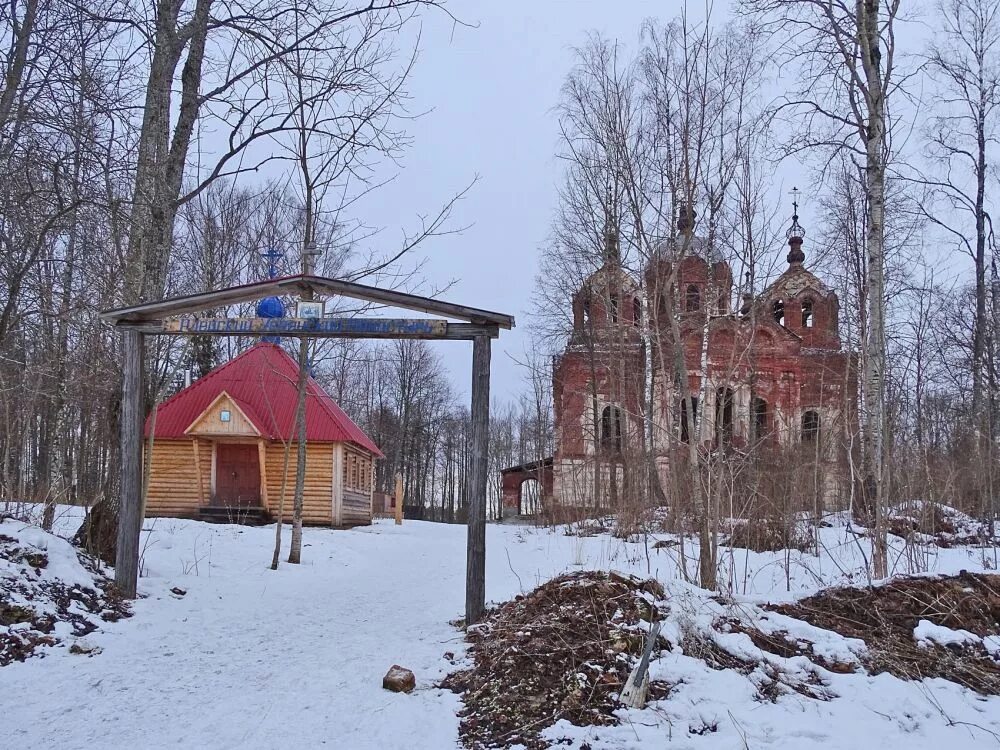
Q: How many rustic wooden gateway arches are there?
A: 1